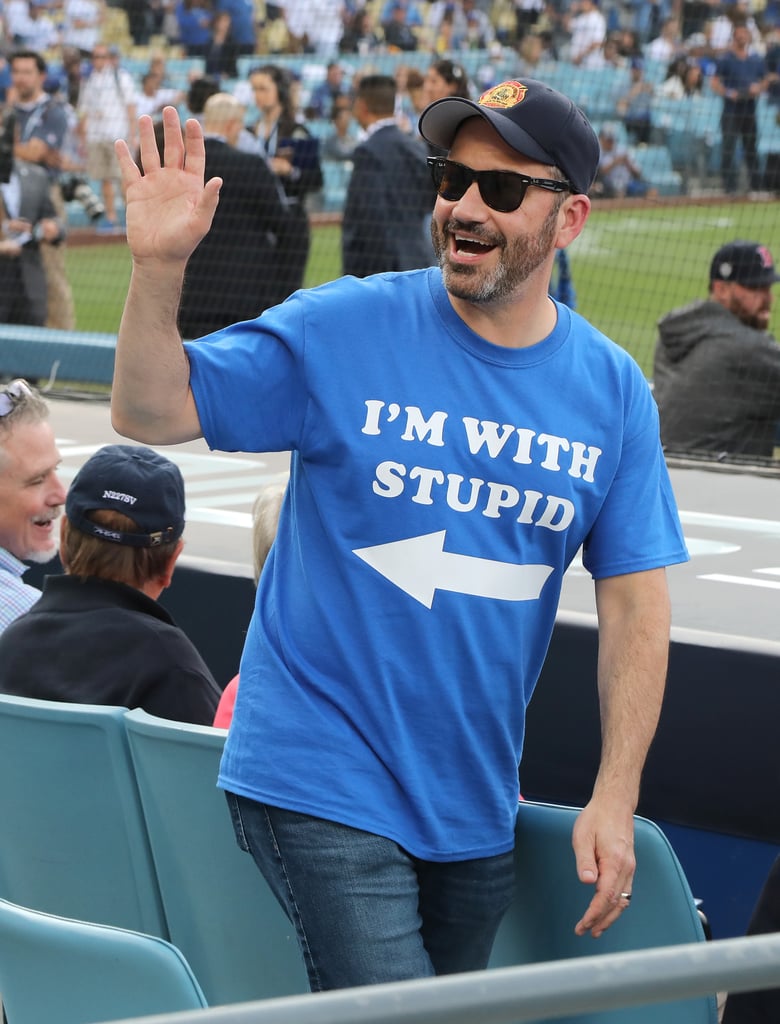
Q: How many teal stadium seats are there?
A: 4